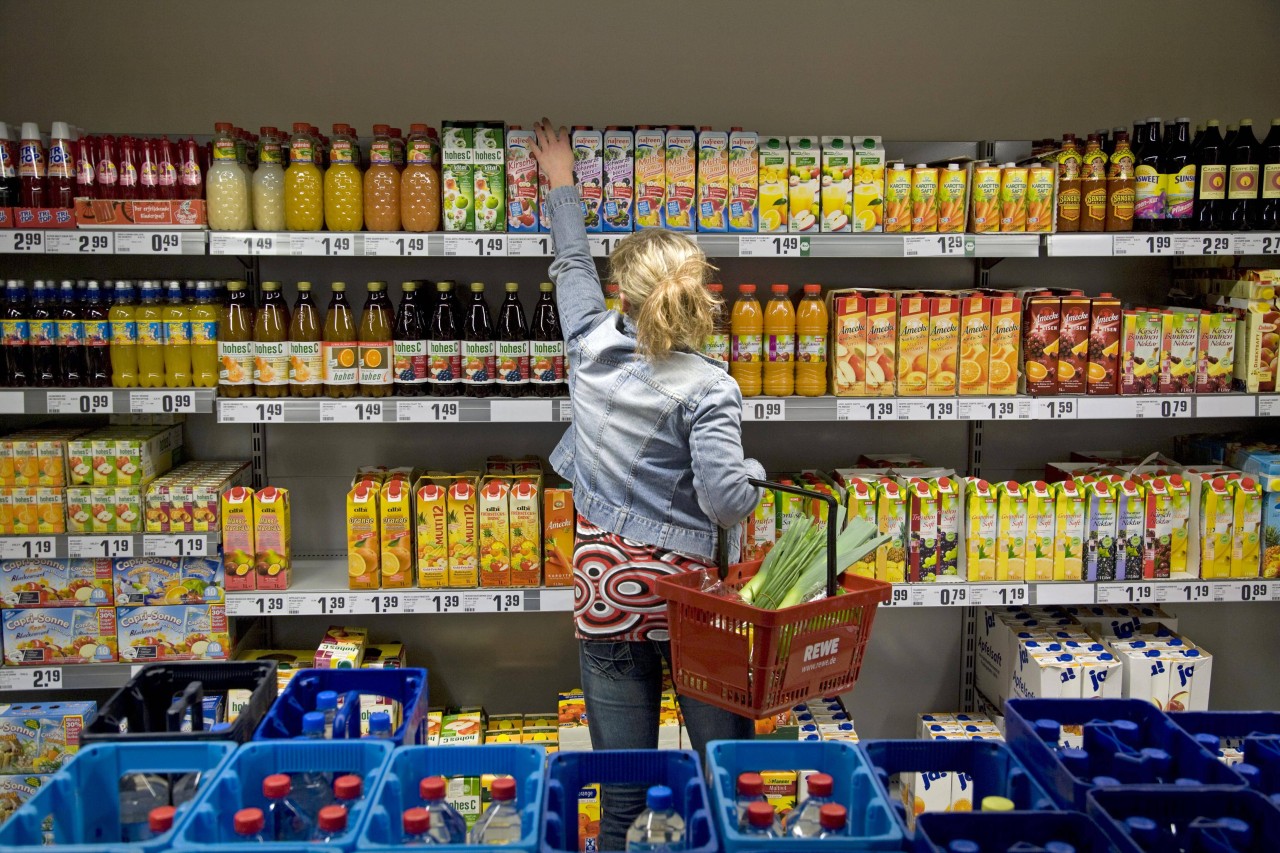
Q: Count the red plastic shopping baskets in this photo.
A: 1